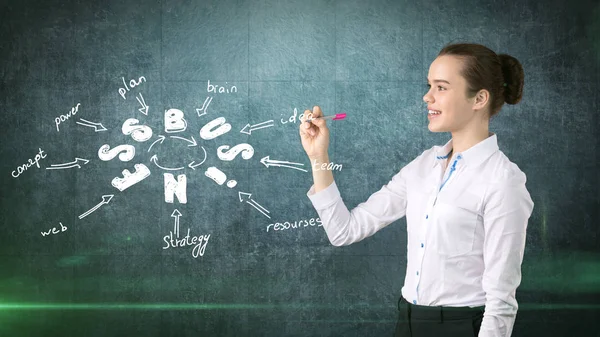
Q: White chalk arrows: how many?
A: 13